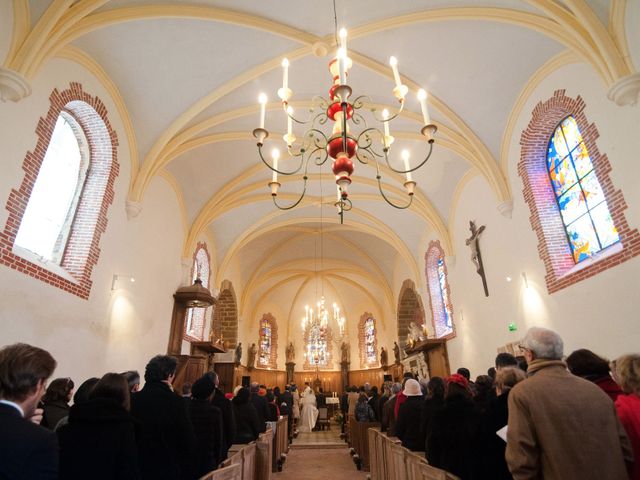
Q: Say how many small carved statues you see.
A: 6